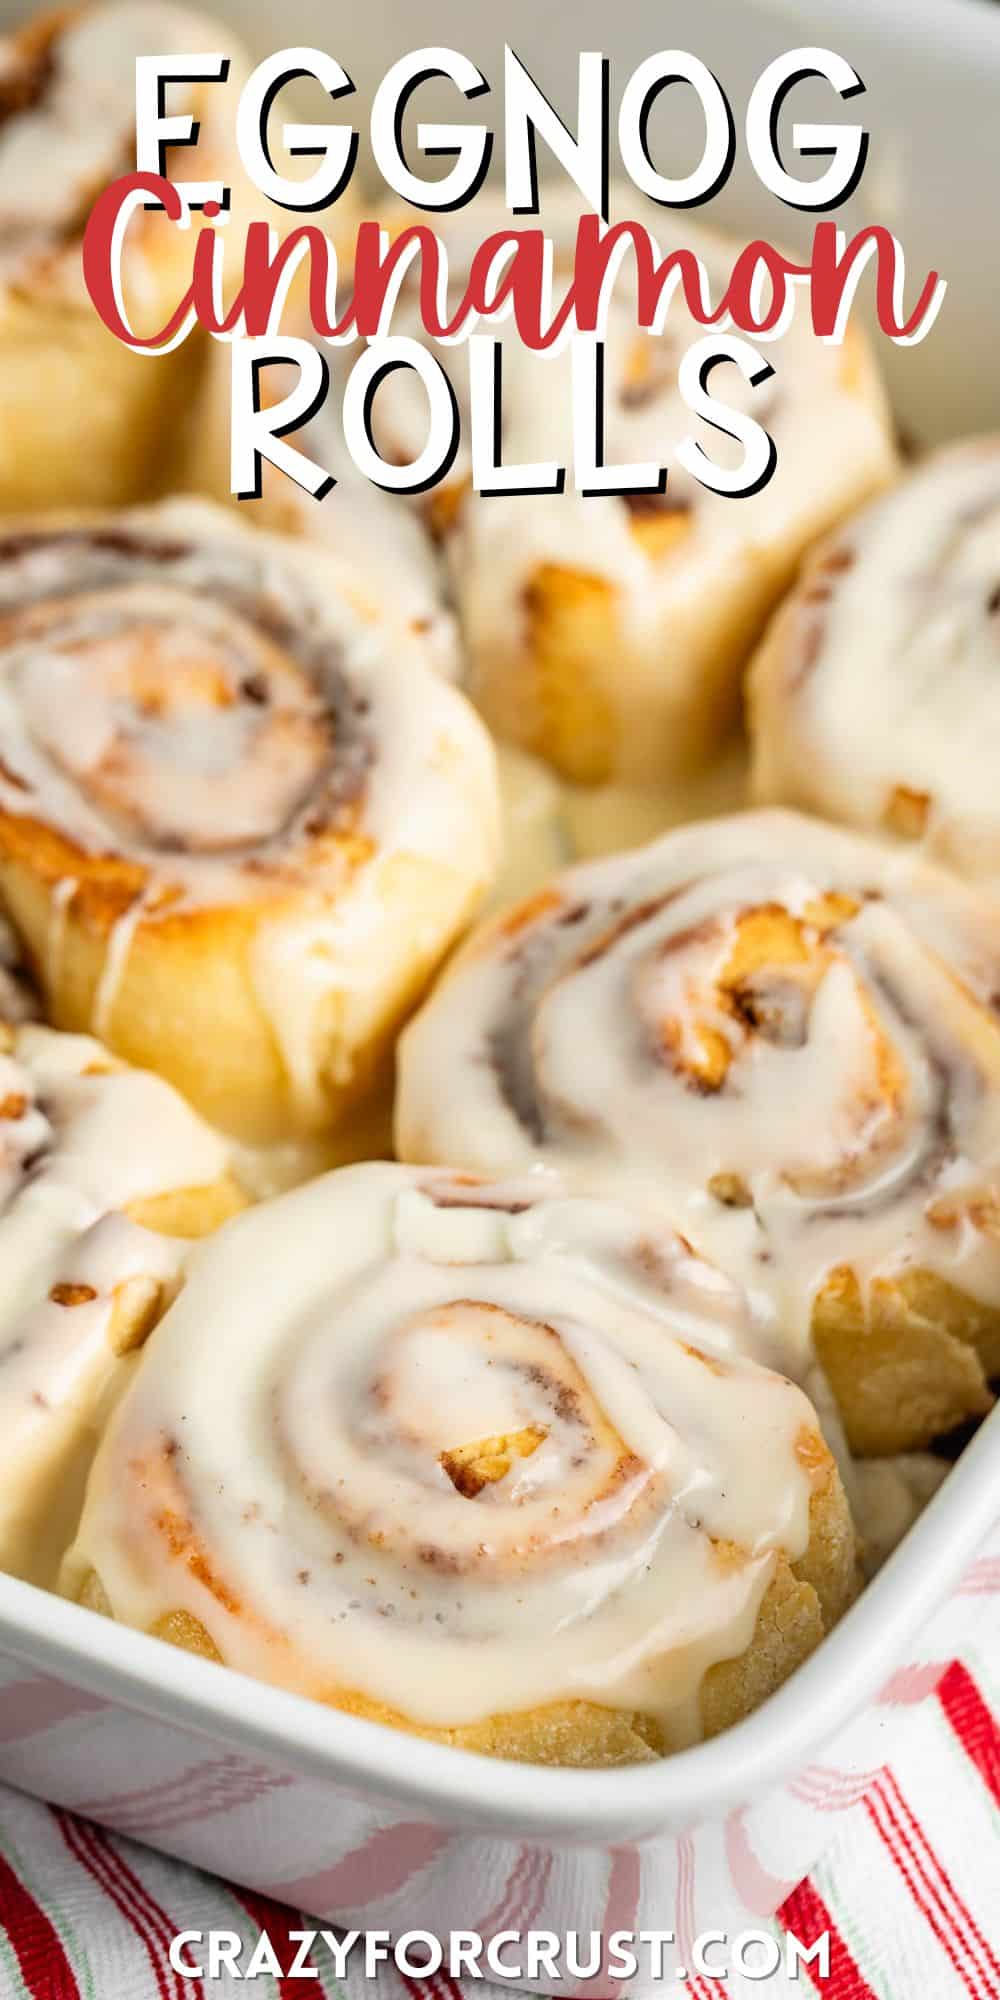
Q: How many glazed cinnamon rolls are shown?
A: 7